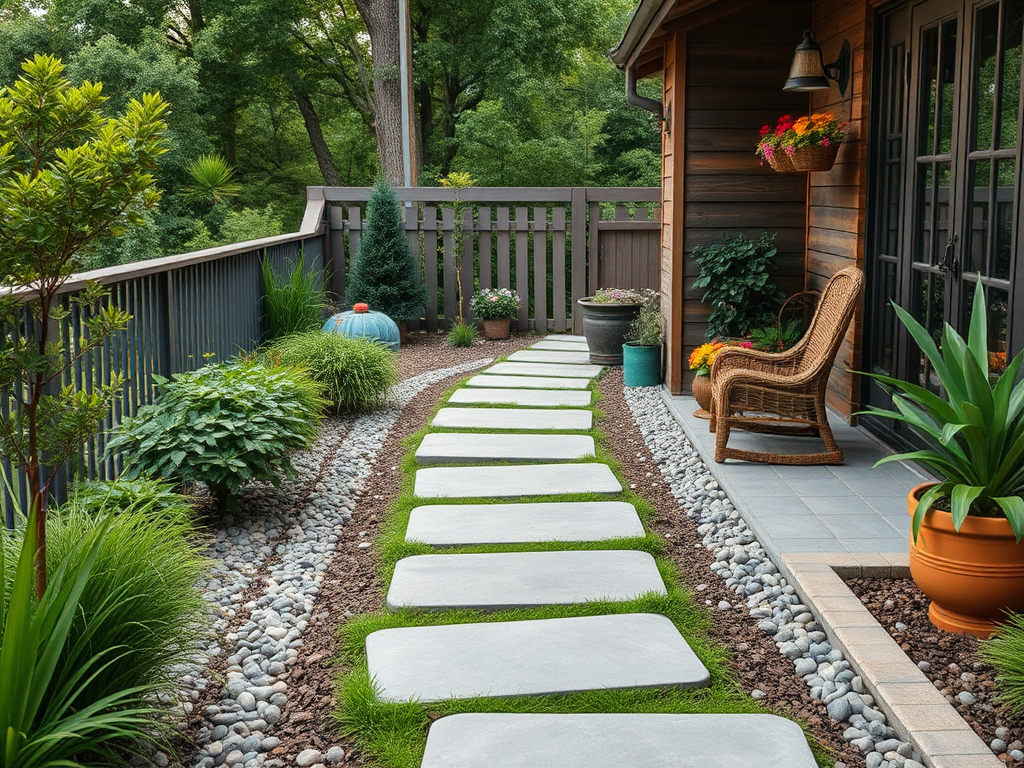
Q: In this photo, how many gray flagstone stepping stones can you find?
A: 13